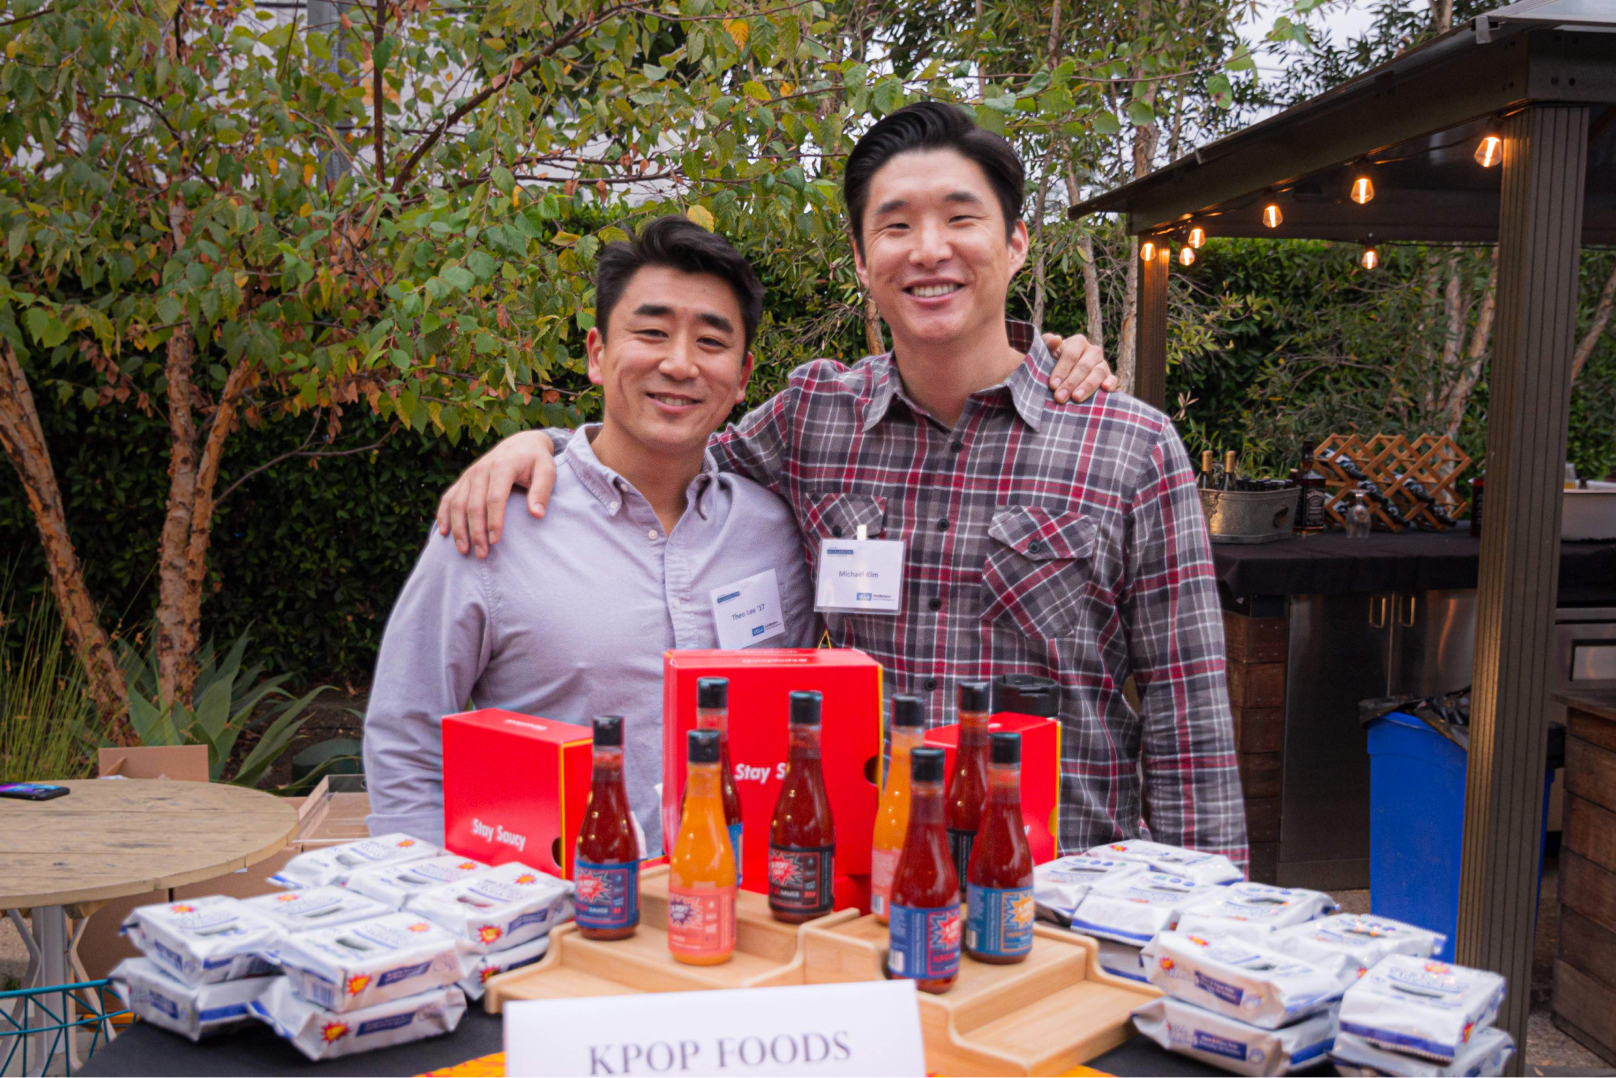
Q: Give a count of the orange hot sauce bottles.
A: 2